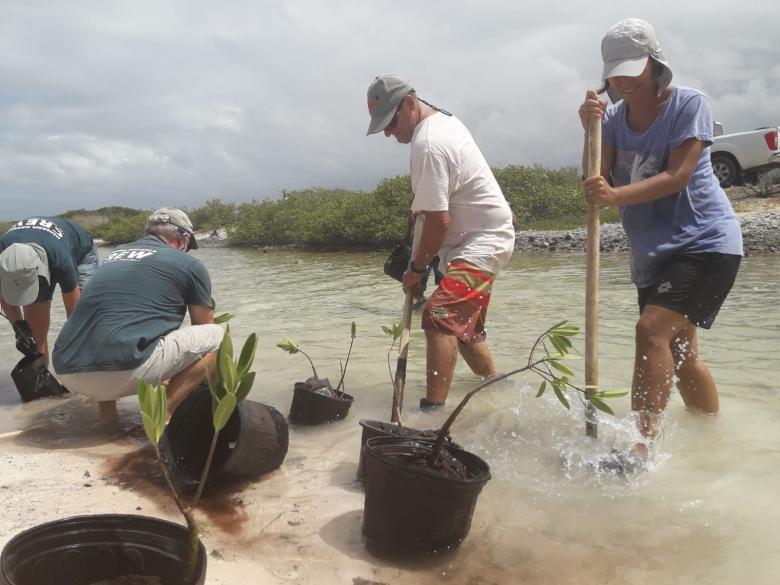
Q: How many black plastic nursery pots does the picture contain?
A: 5